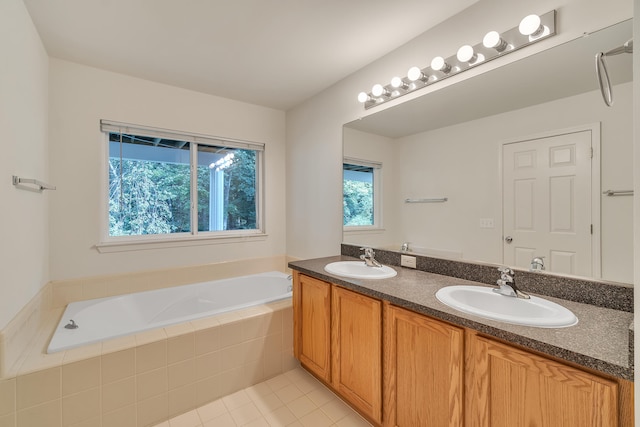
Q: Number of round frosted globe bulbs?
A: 8